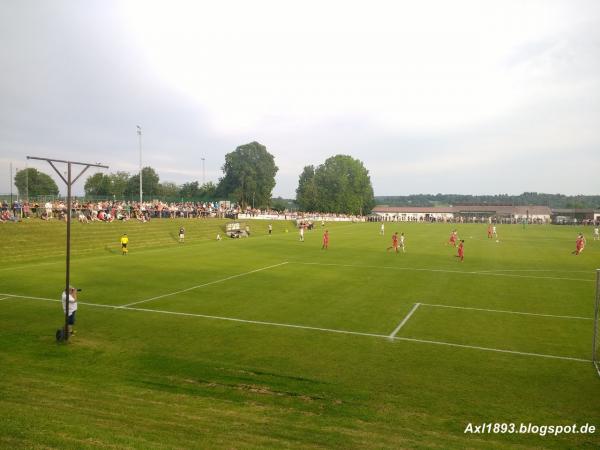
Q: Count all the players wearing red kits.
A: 6